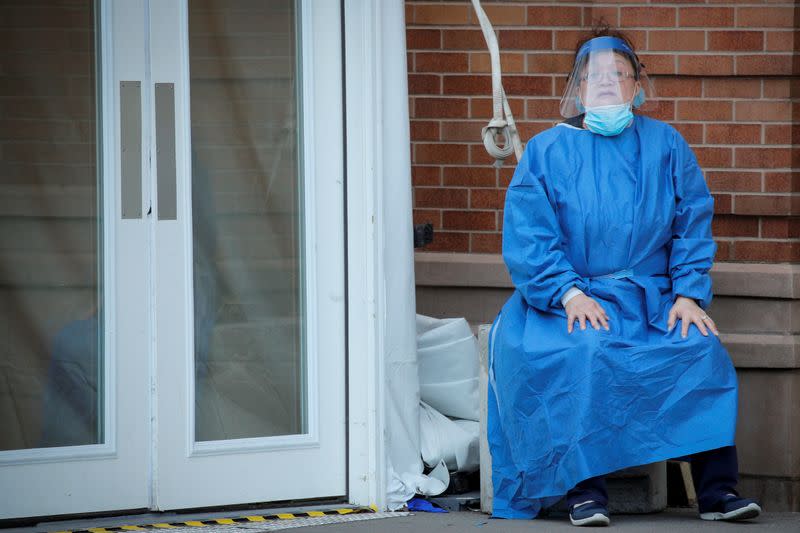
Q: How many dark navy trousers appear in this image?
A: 1